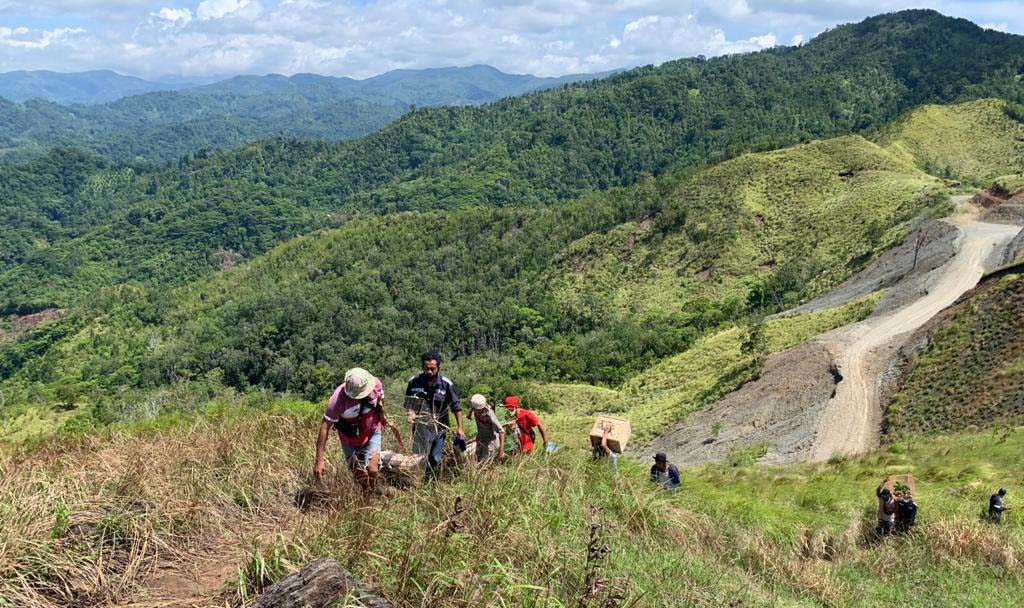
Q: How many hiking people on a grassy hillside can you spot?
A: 9